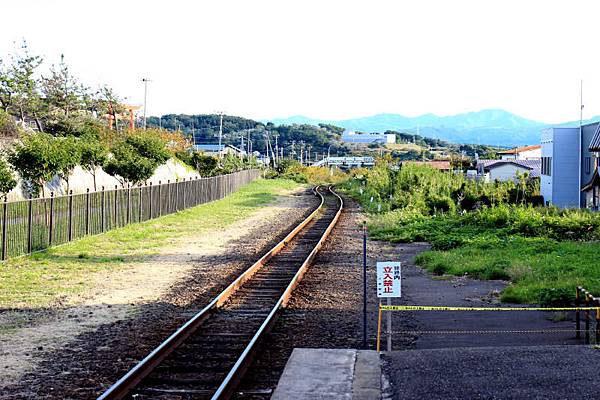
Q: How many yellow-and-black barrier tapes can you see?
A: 1